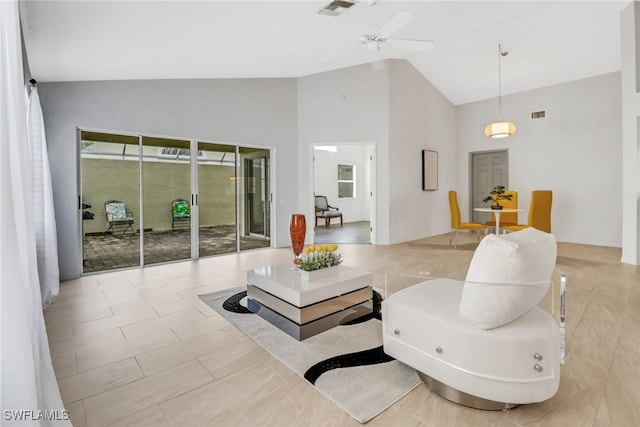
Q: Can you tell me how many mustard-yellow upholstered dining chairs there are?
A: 3